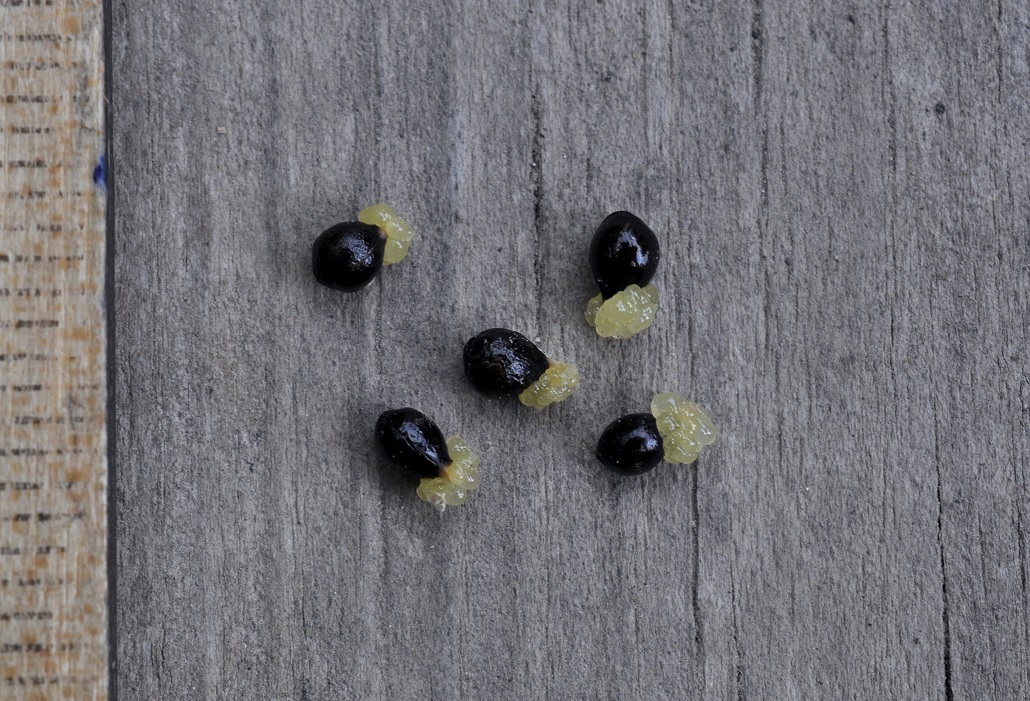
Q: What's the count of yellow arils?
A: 5